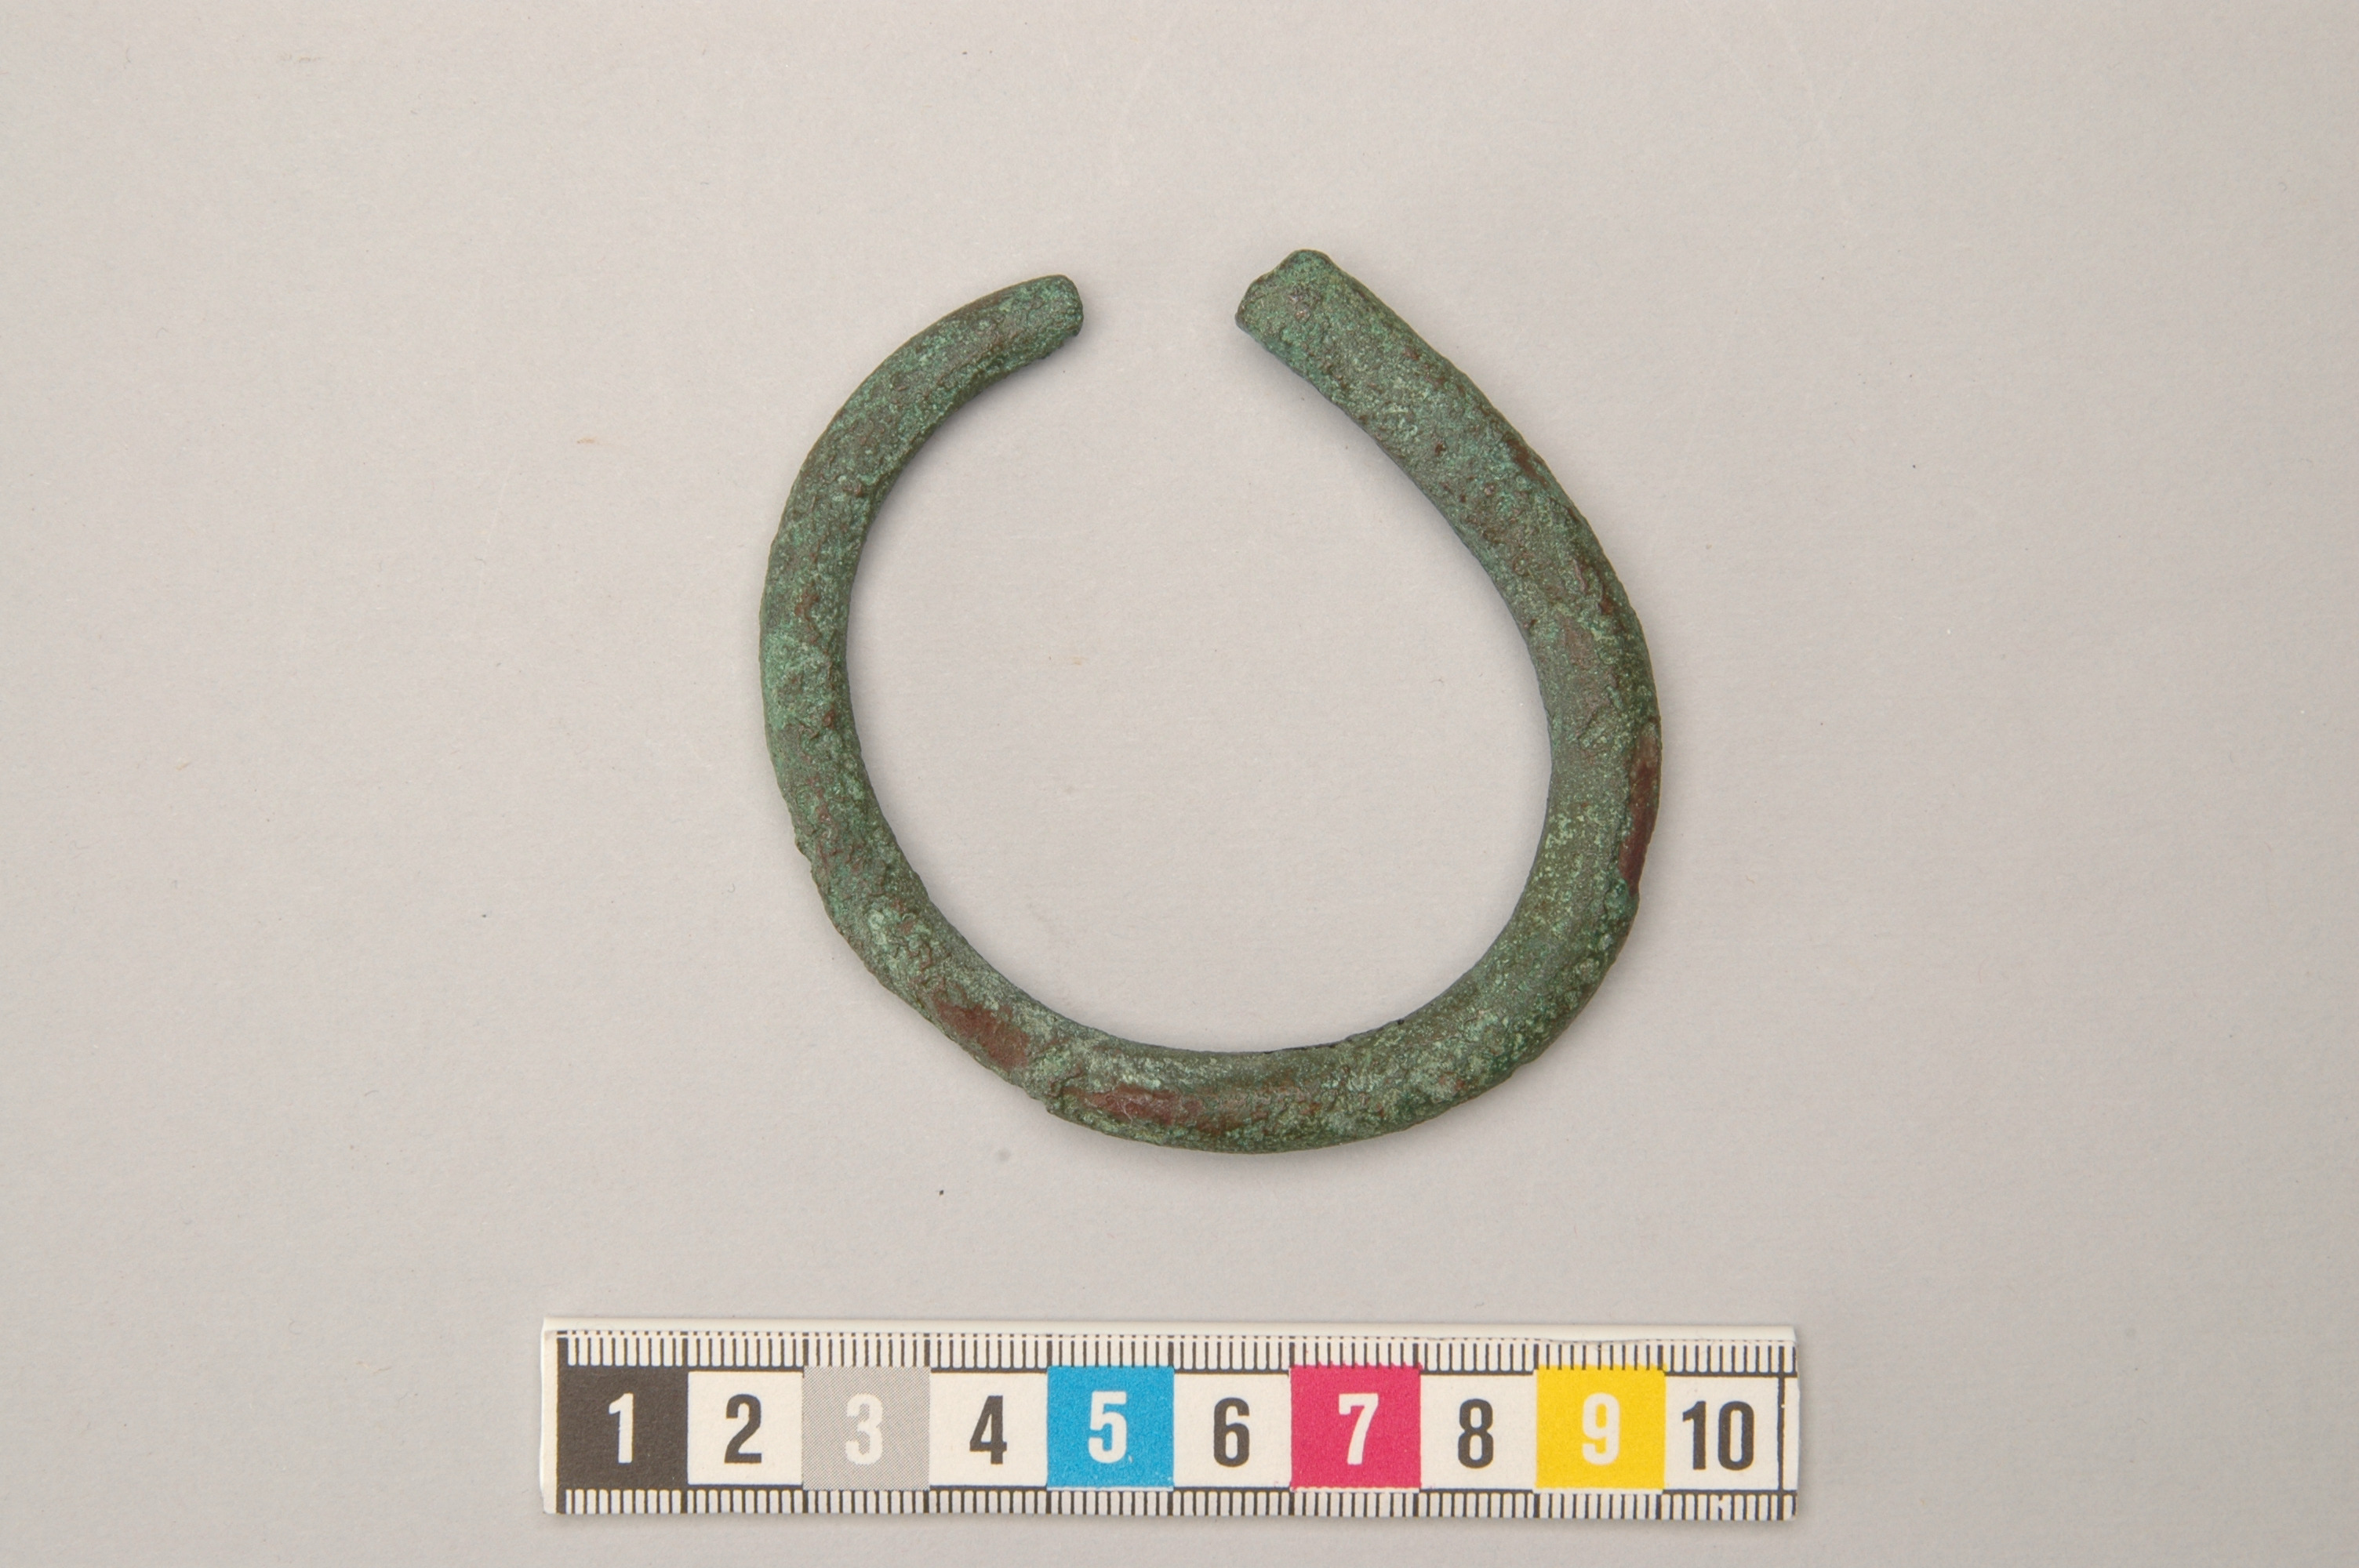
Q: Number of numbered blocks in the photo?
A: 10